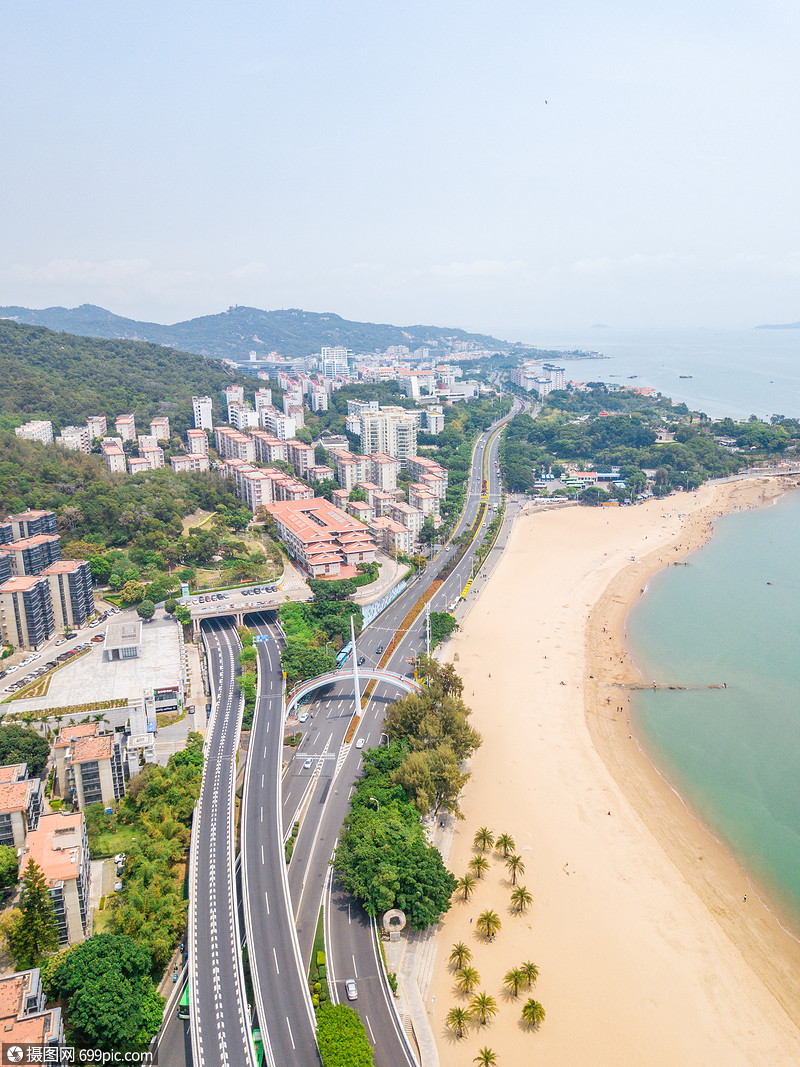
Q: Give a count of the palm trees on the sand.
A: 15